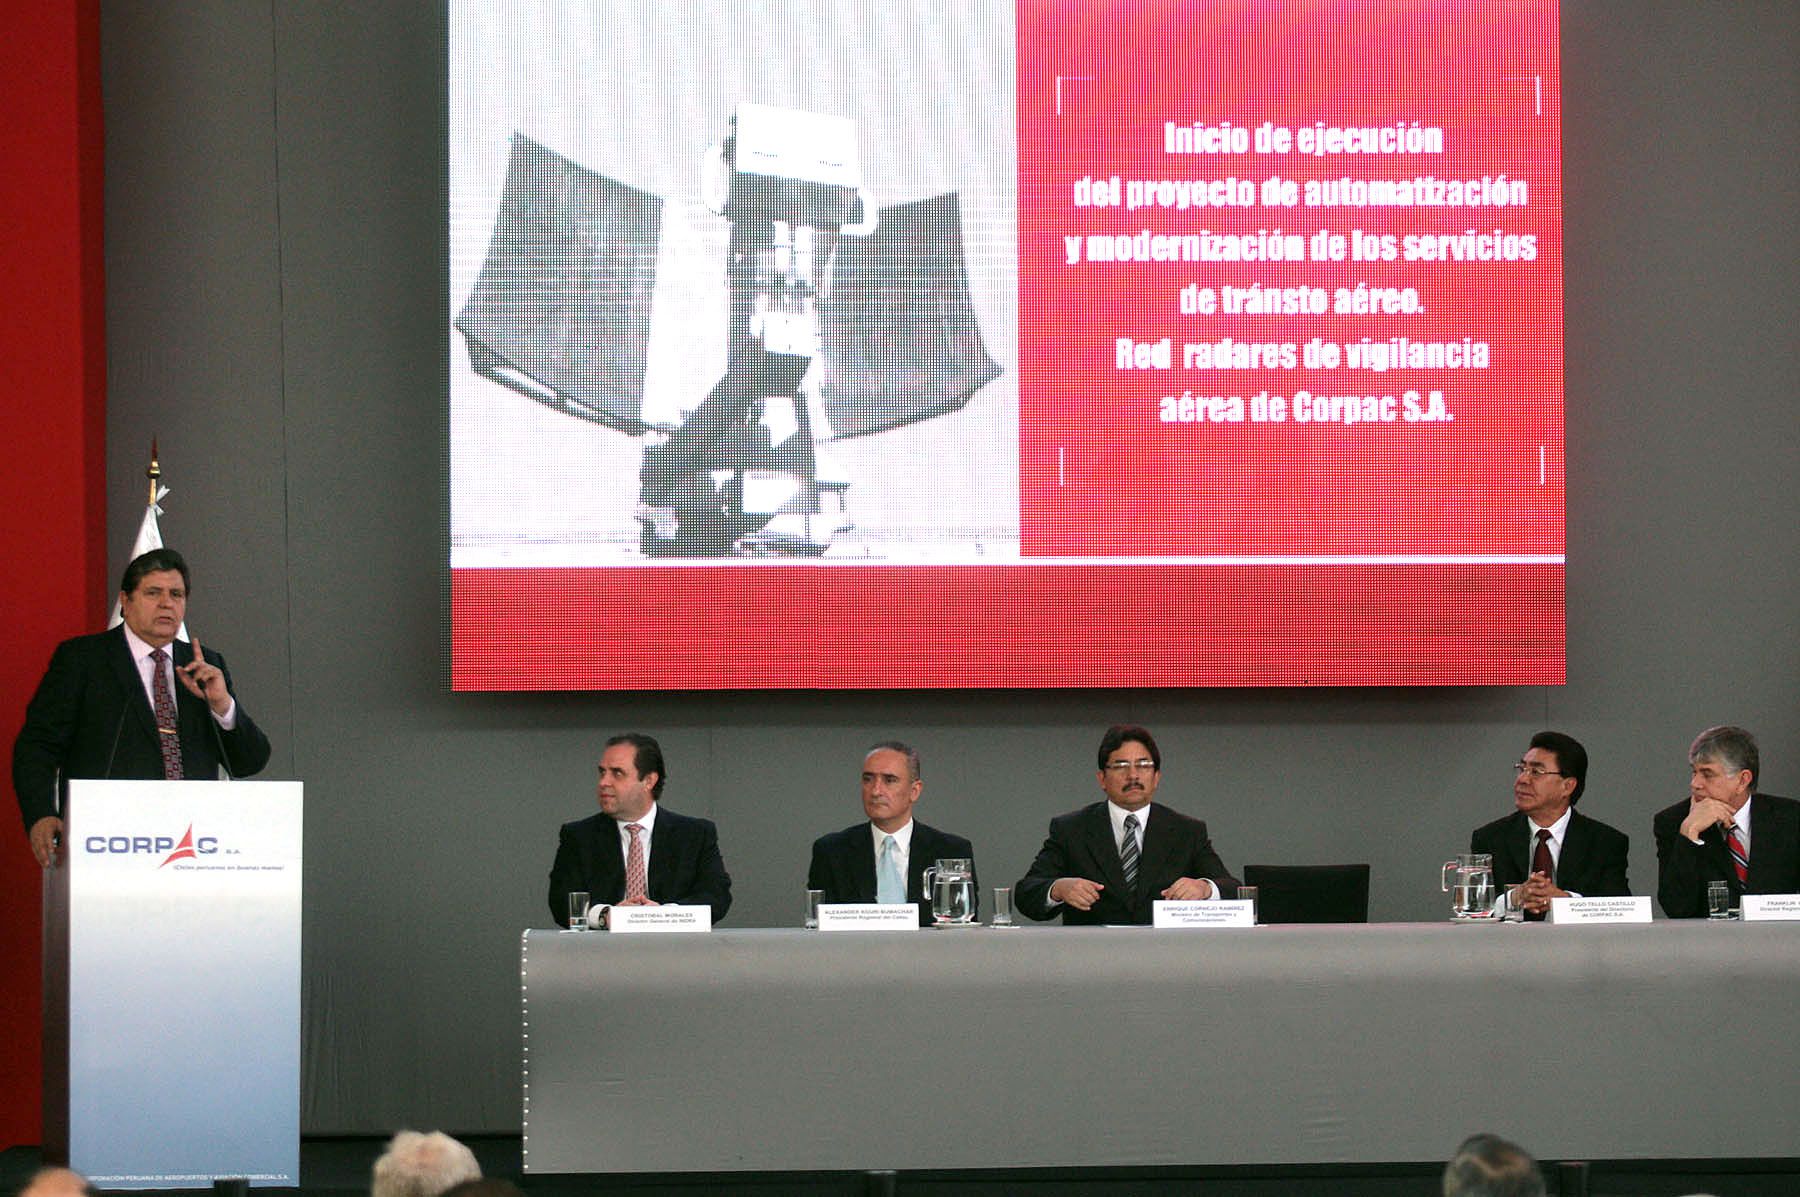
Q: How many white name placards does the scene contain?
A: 5